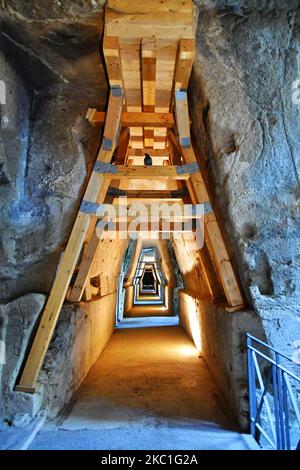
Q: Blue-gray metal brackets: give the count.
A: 8